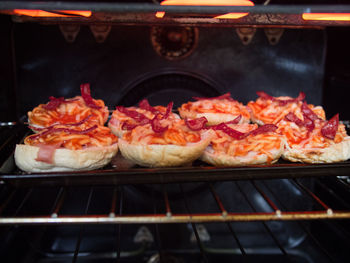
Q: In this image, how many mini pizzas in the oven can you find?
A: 8